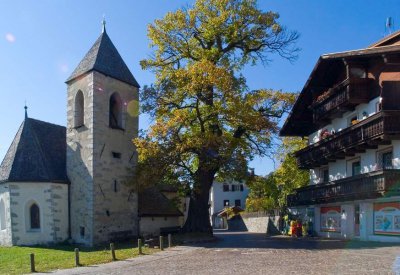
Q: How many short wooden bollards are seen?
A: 6